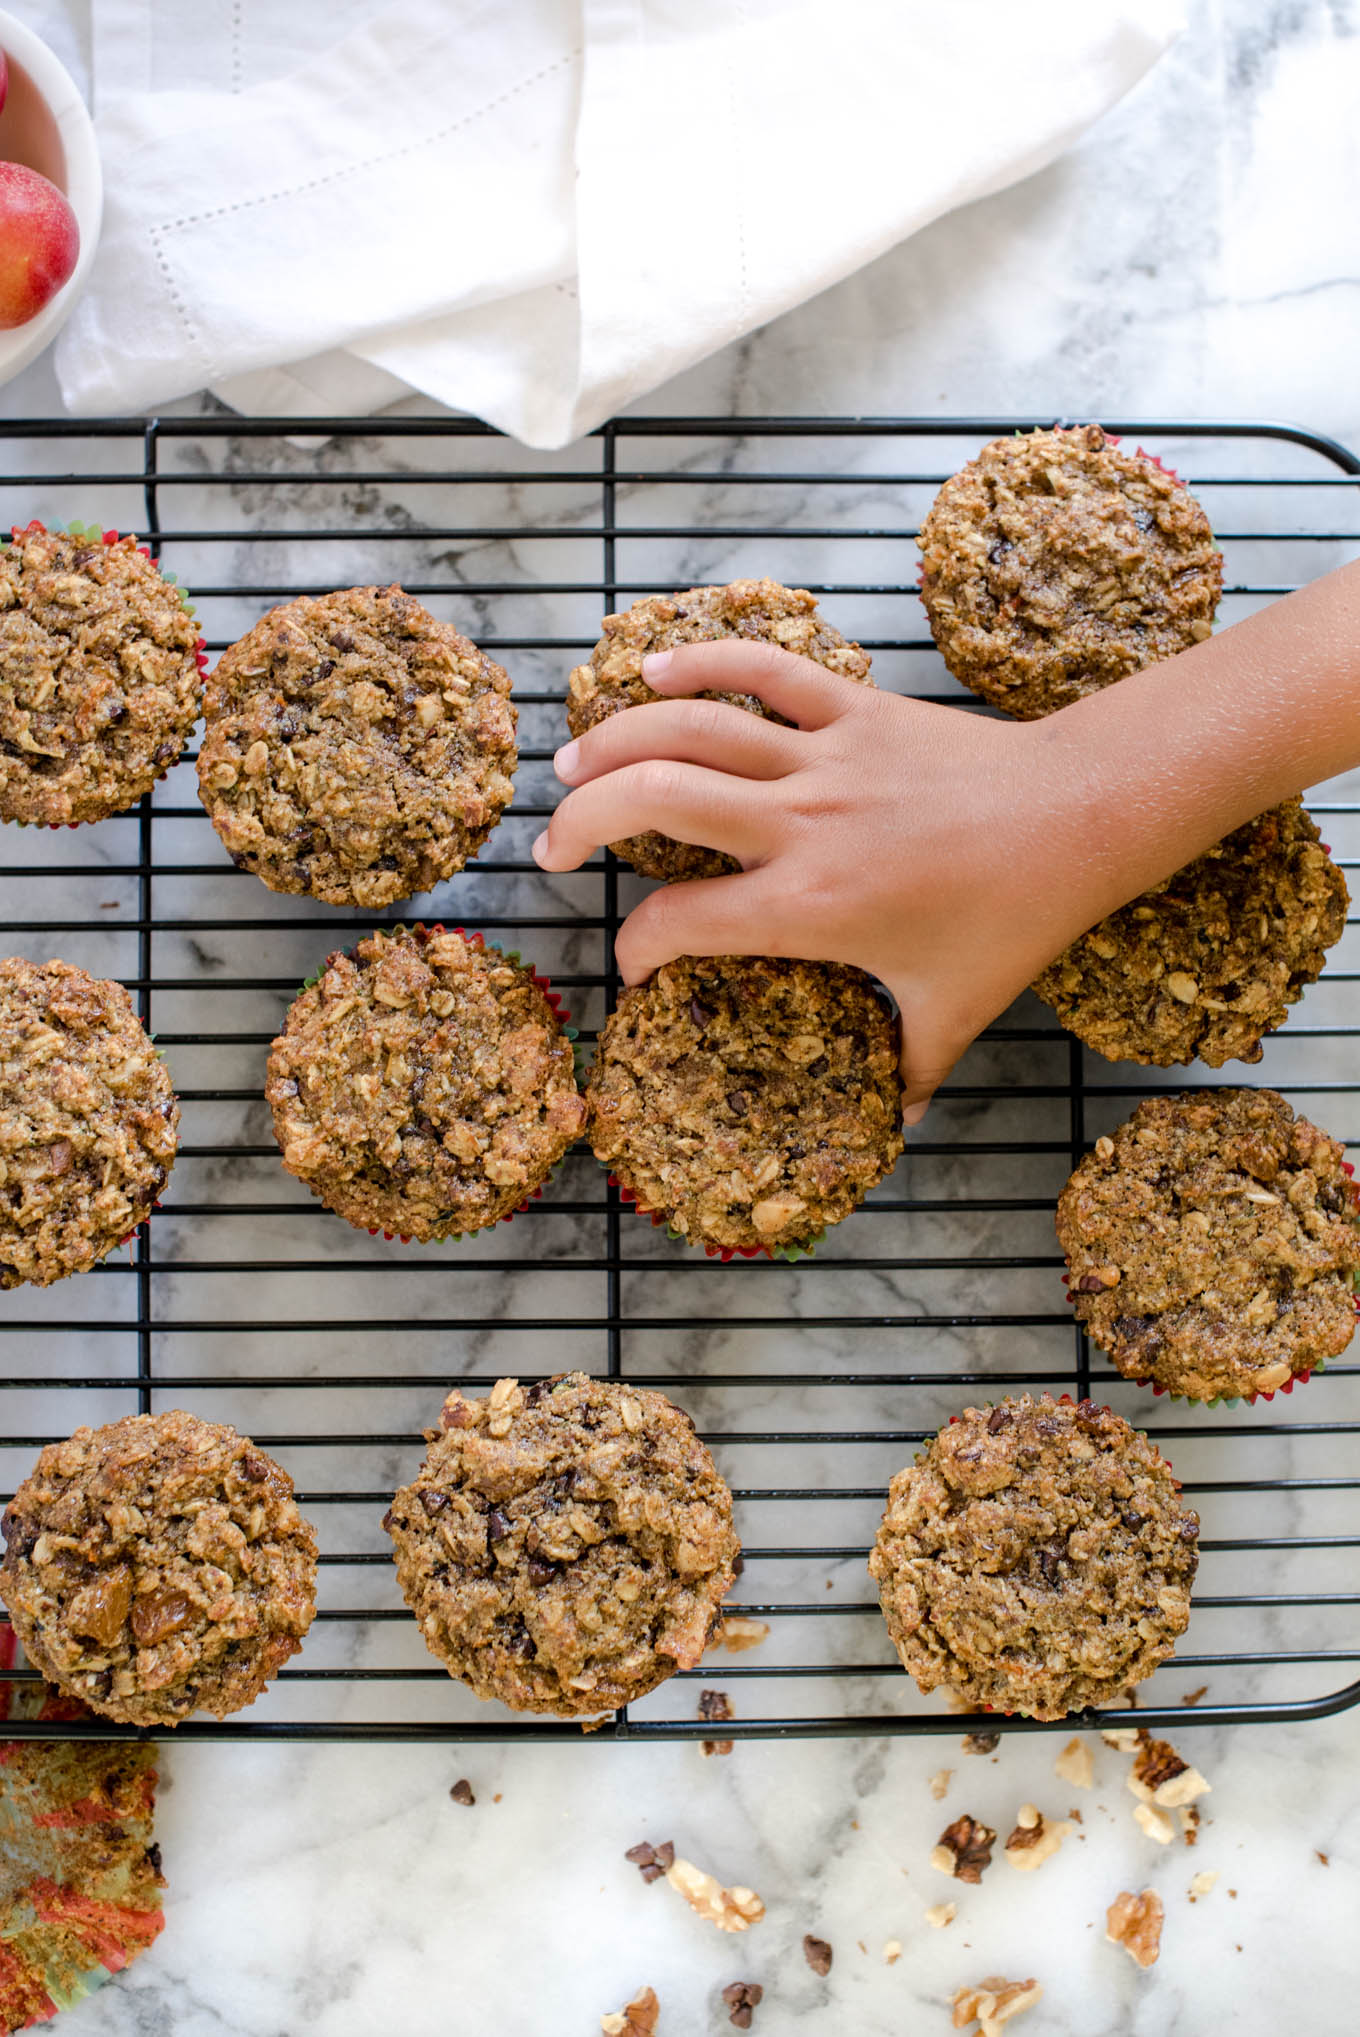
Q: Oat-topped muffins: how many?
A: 12